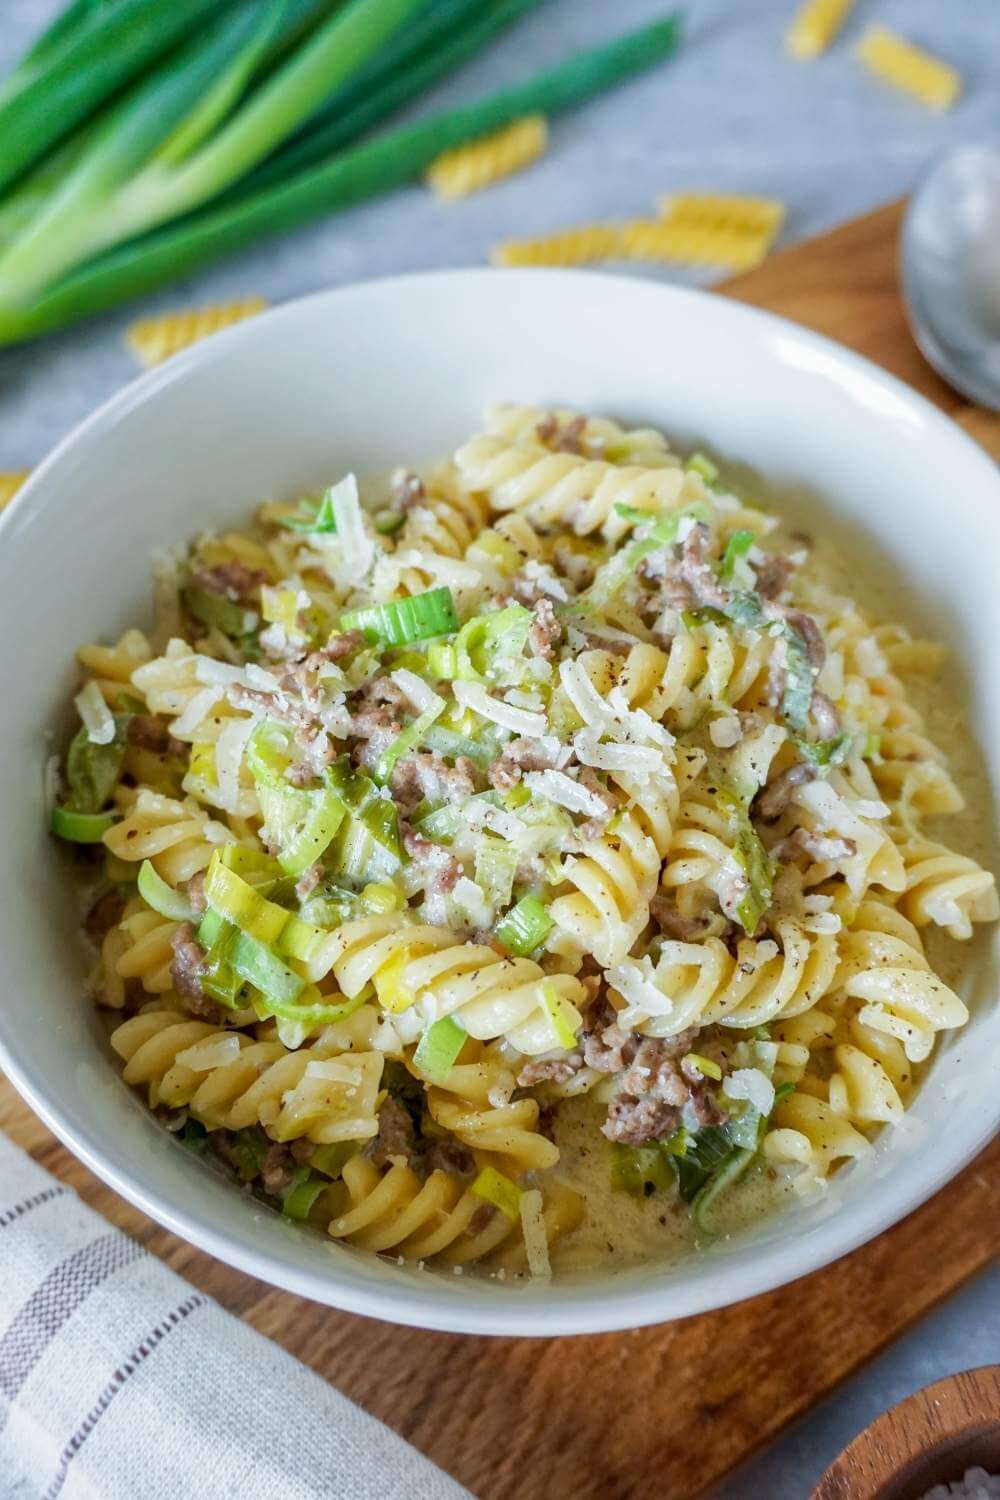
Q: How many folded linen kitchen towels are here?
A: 1